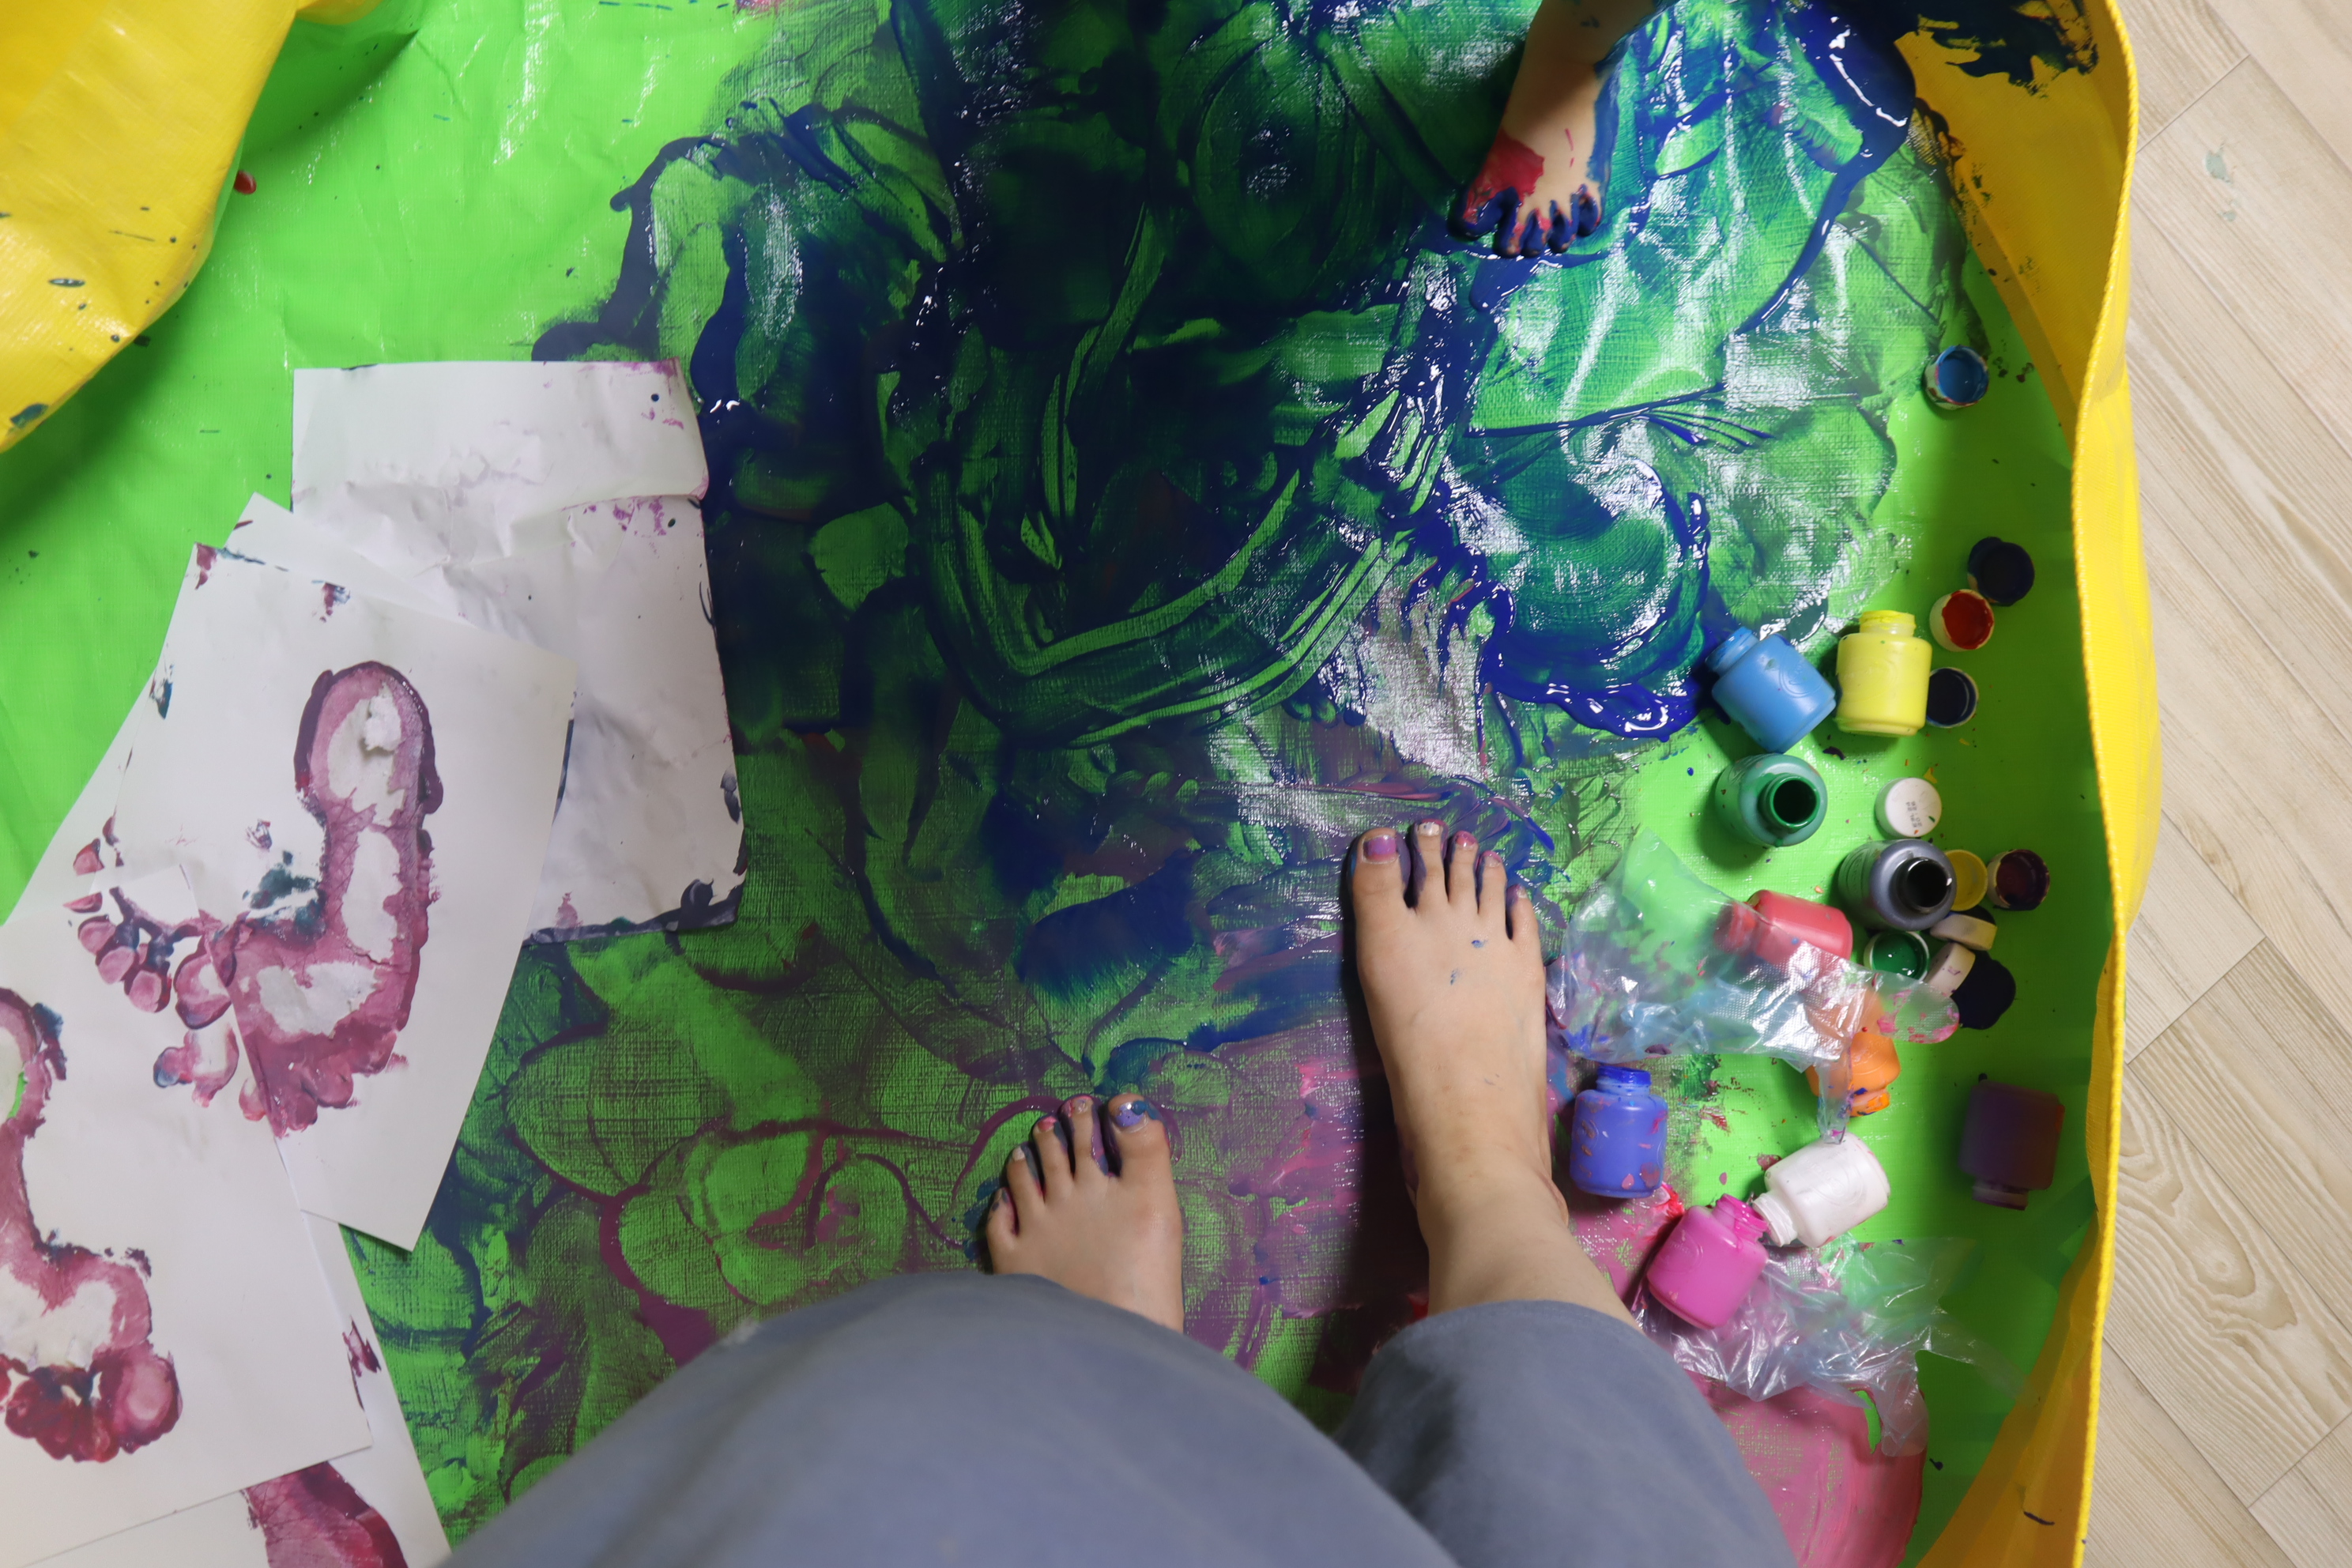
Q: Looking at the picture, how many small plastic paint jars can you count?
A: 10